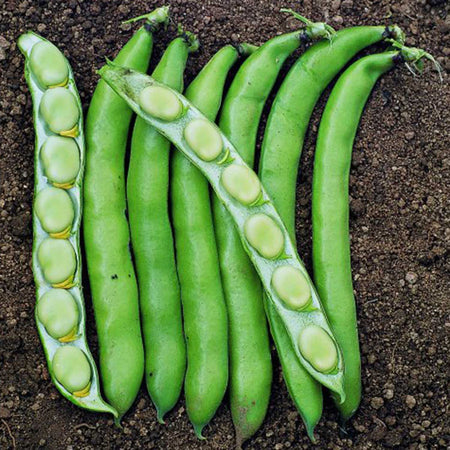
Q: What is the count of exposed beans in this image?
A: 13